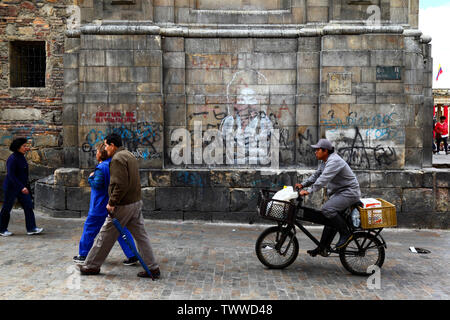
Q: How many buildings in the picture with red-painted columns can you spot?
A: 1